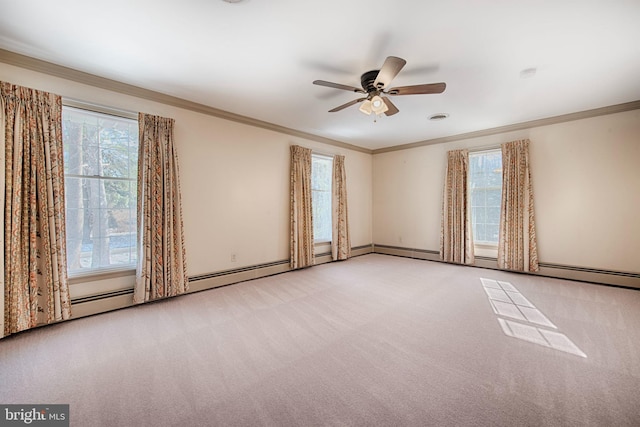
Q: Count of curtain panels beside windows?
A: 6